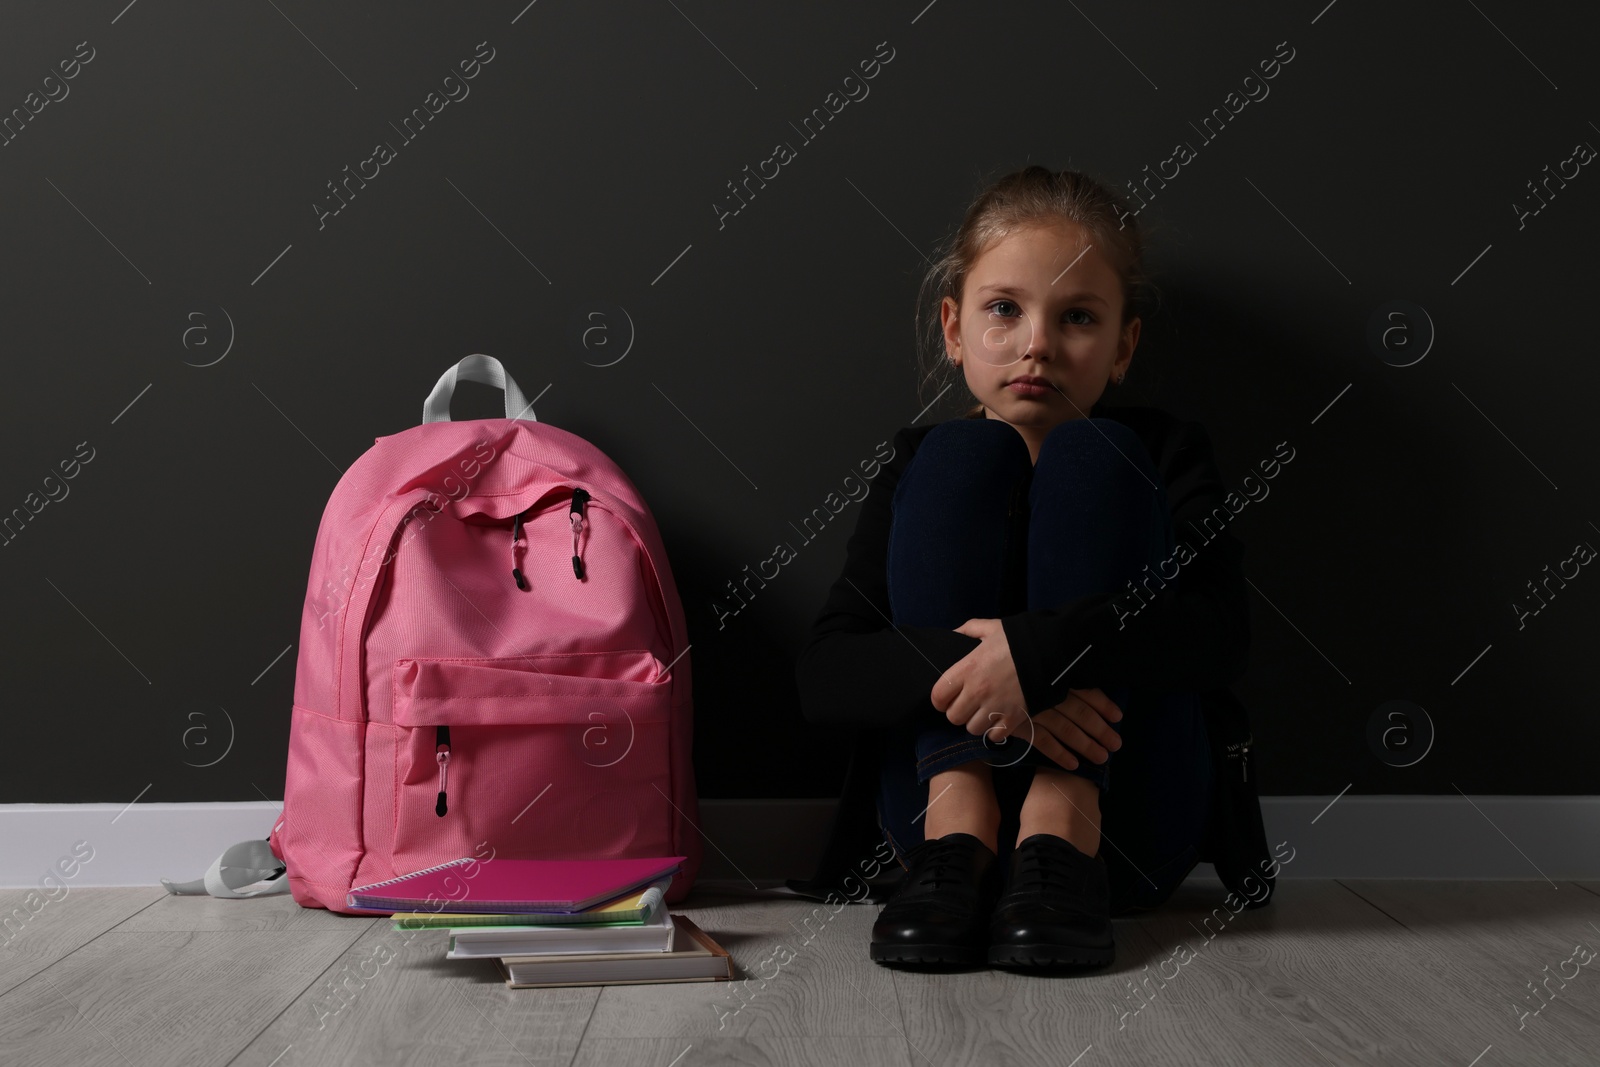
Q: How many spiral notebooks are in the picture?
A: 2